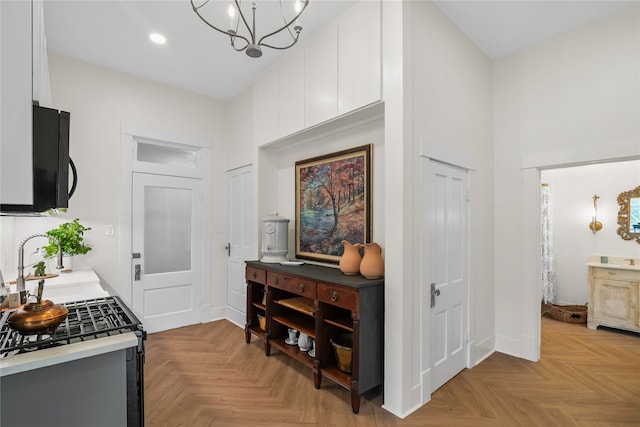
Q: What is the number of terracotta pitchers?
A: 2